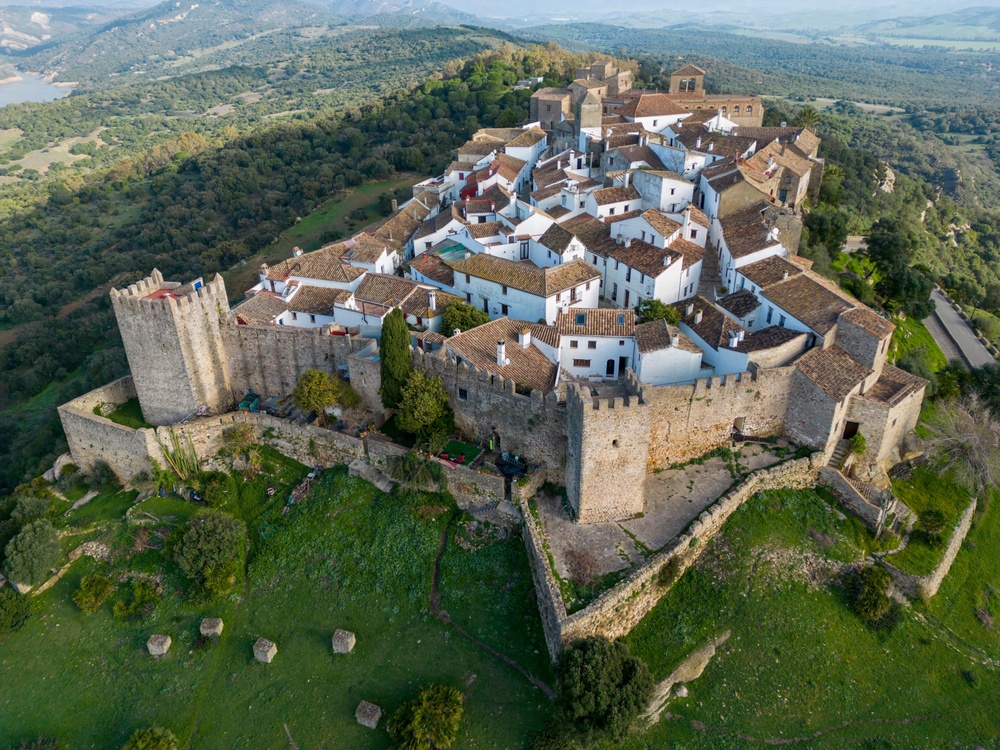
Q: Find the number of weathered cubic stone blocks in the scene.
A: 5